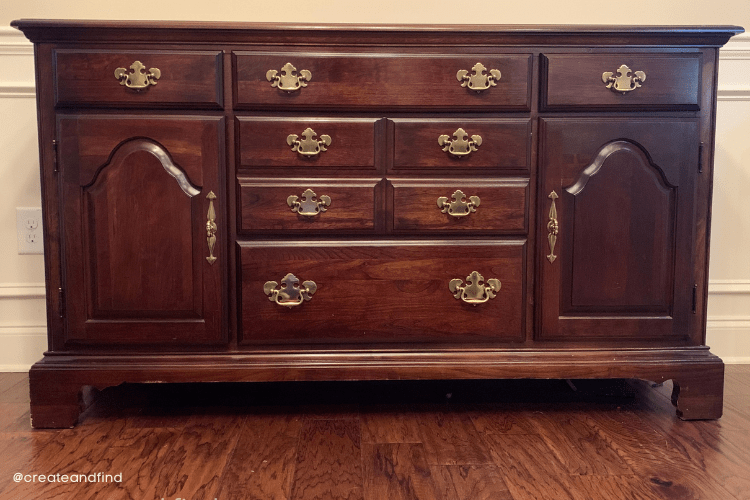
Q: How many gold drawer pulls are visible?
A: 10